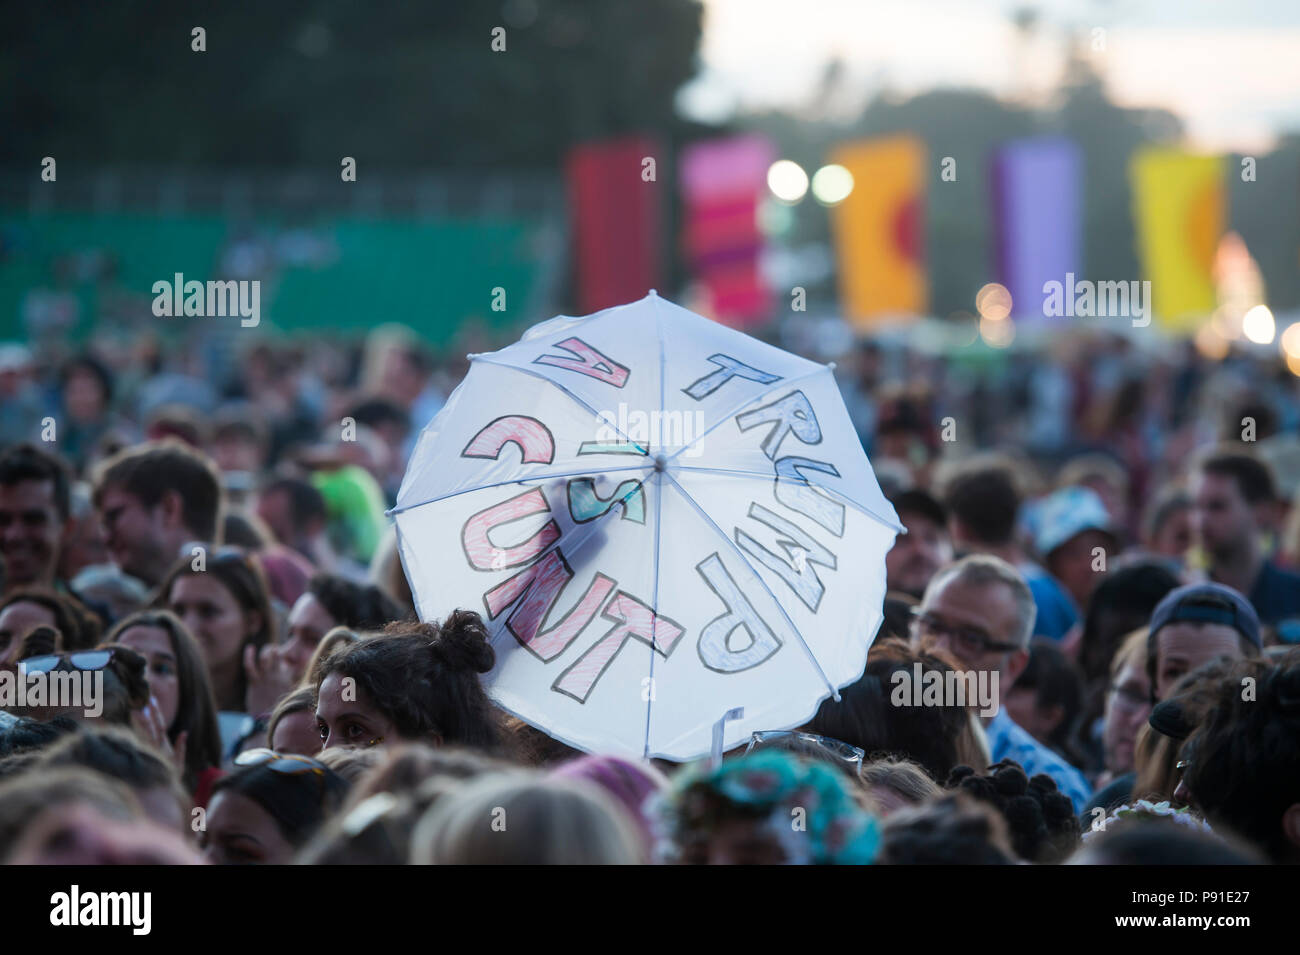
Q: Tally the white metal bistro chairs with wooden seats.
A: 0